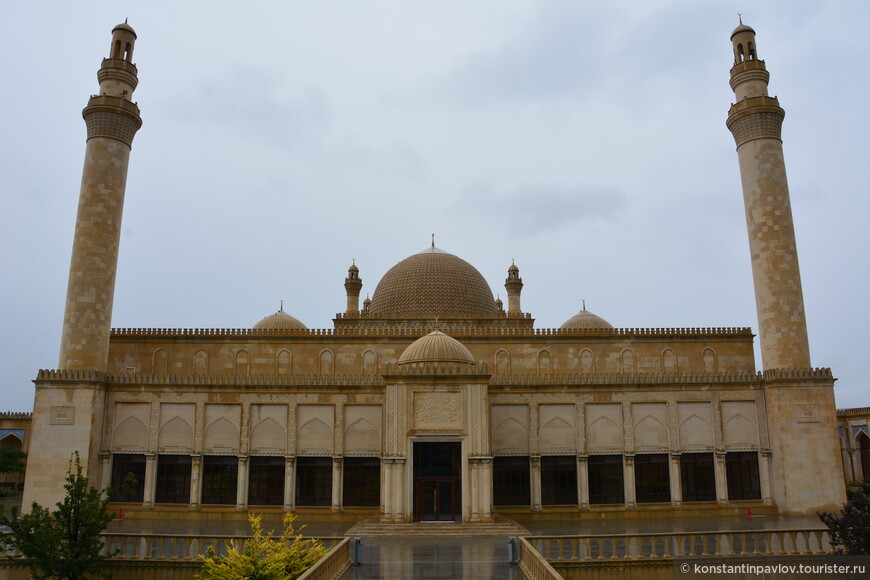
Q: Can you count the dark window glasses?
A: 12